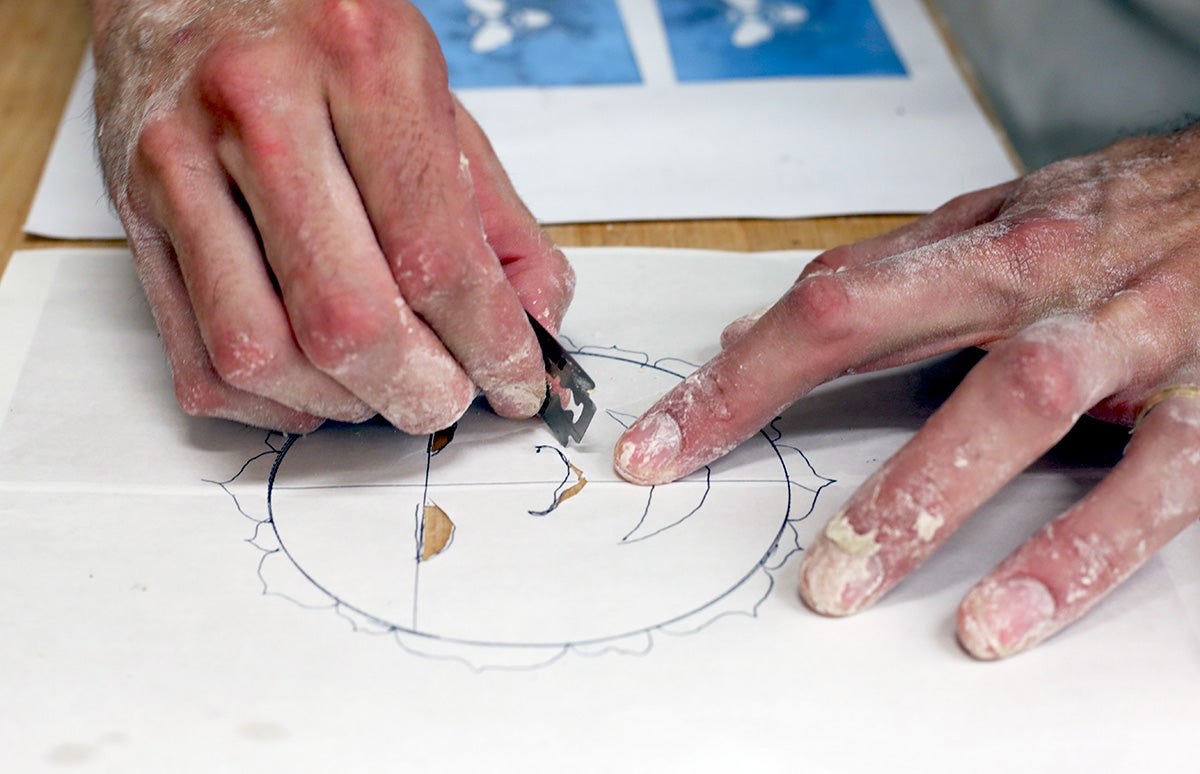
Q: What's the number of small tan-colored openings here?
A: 3